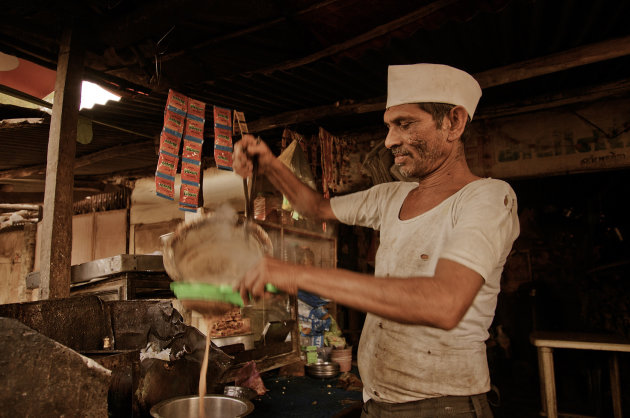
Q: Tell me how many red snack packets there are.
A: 13